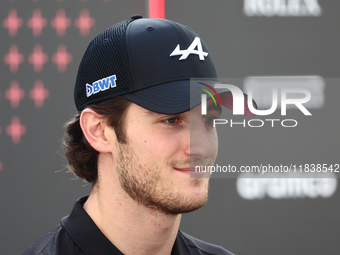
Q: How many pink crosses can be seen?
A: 10